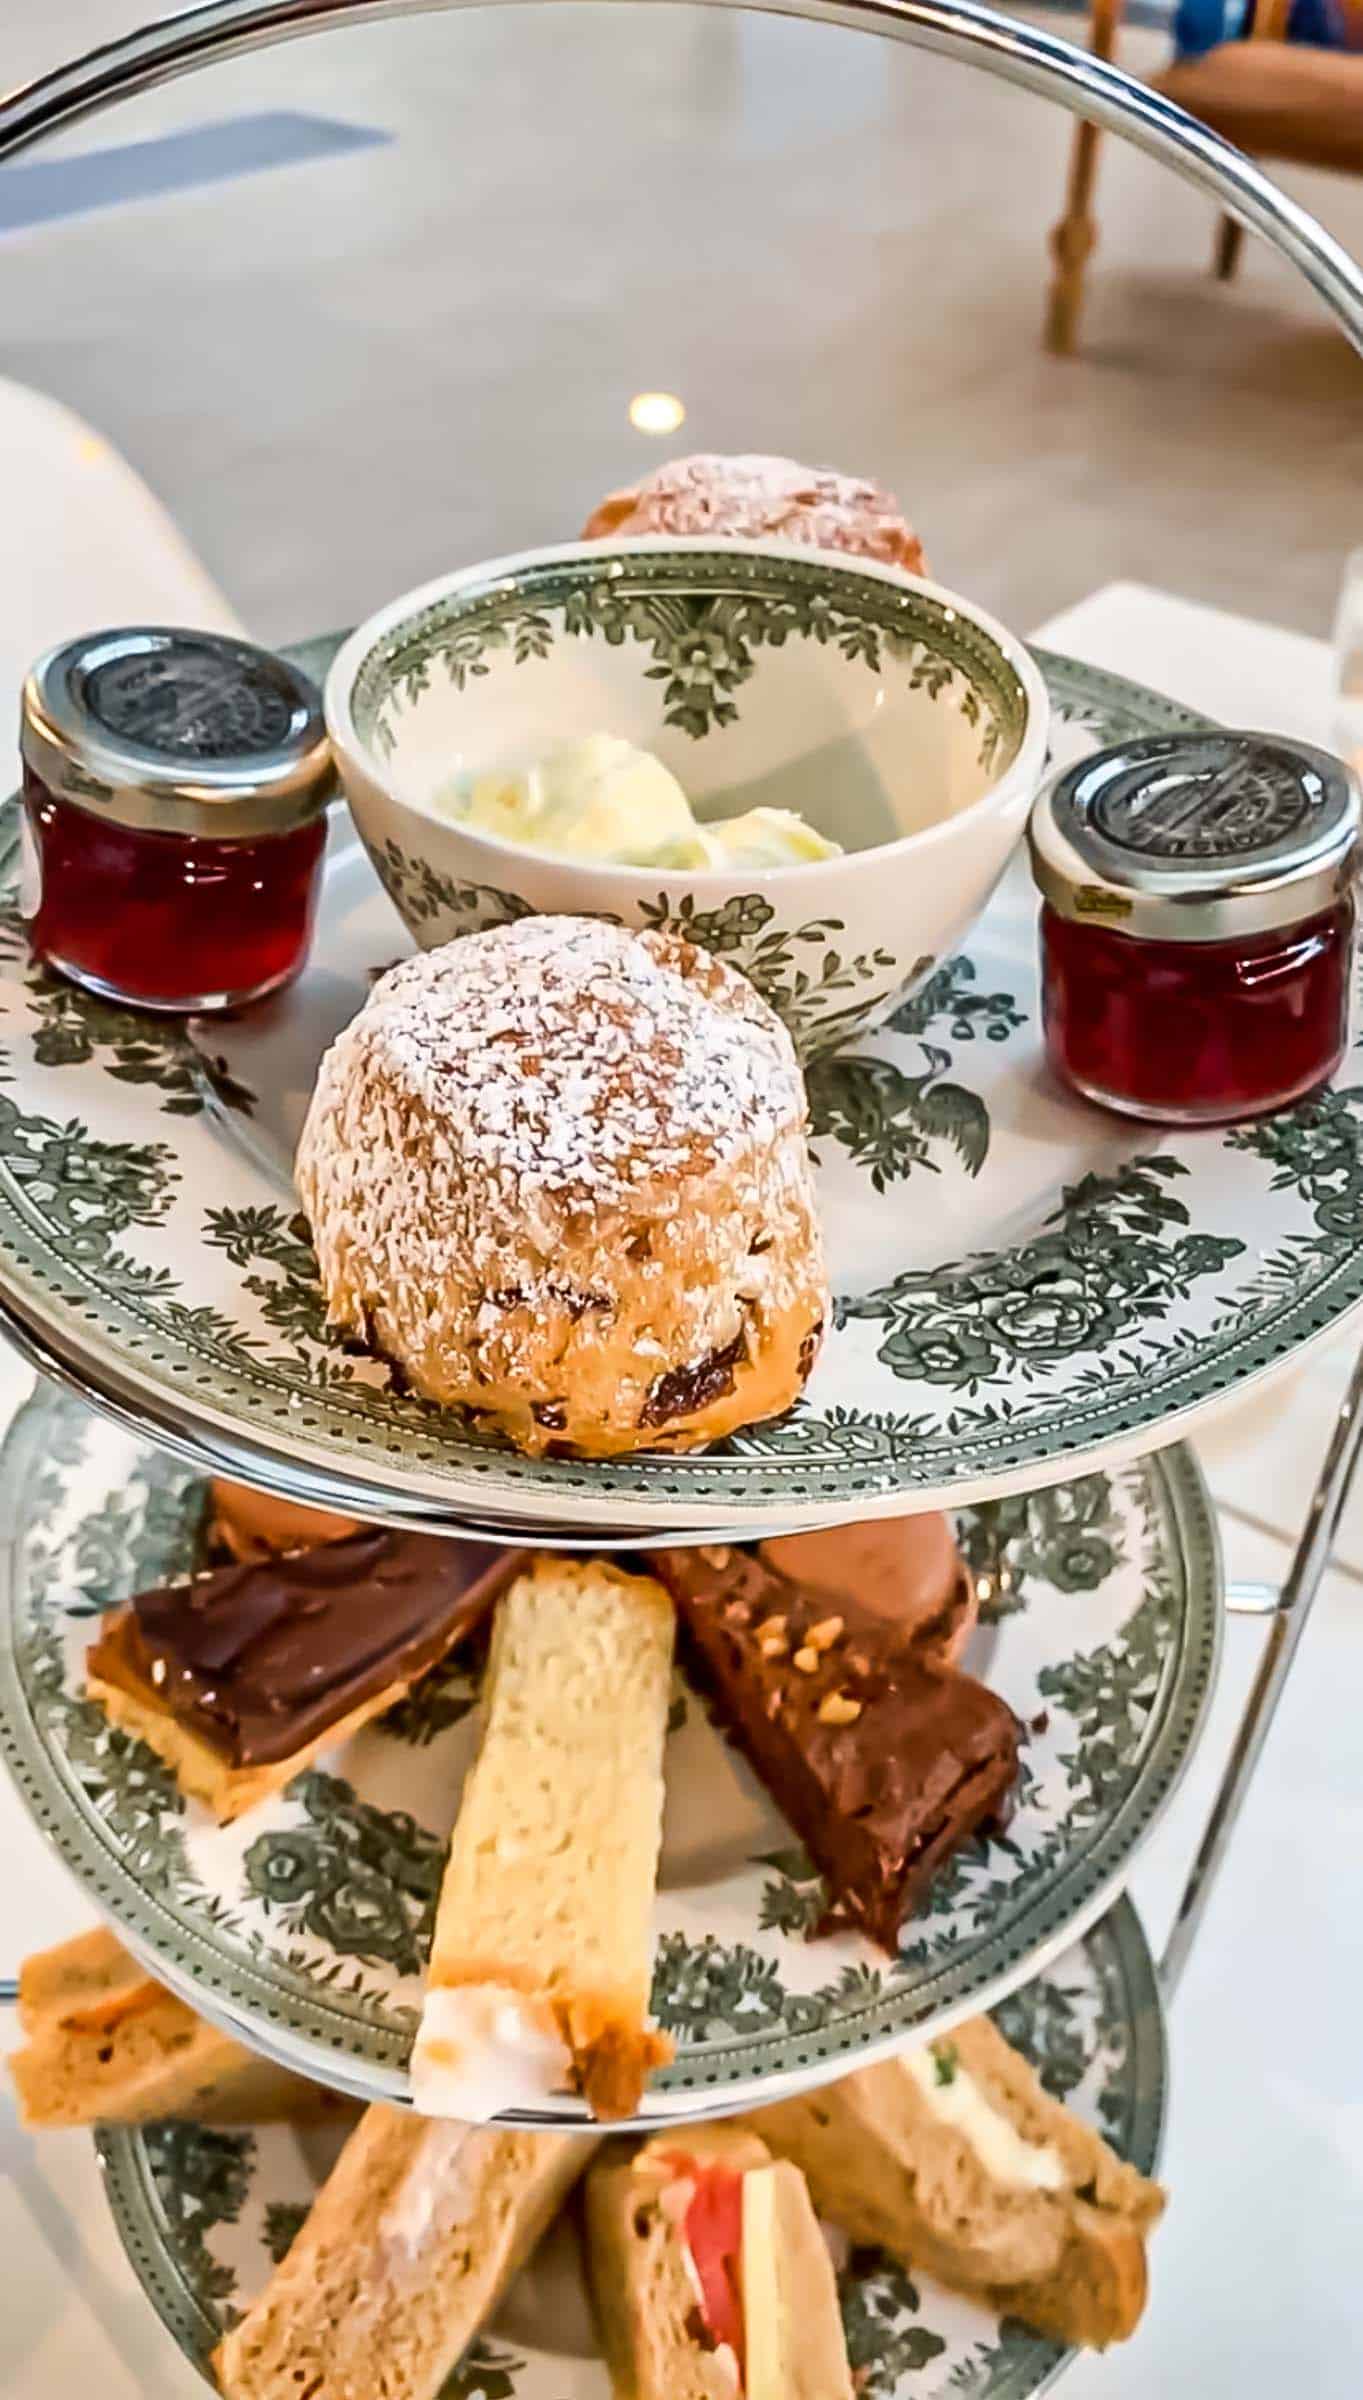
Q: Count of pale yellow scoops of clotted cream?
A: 2